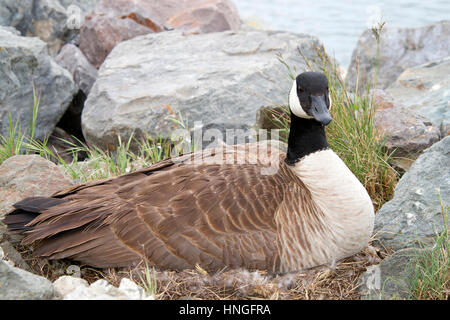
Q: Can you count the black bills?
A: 1